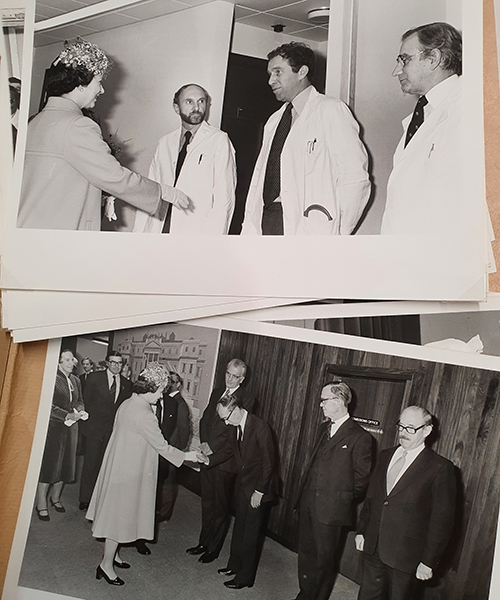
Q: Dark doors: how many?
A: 2